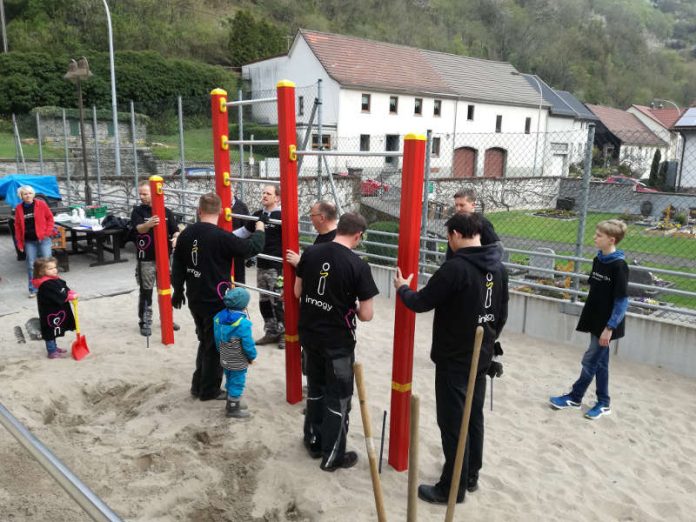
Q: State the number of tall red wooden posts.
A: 4